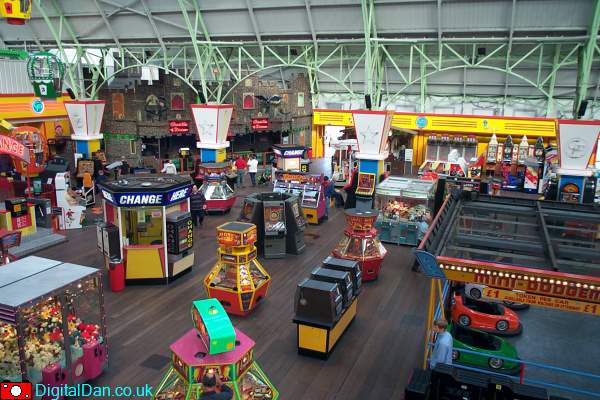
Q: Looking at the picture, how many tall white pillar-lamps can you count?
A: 4